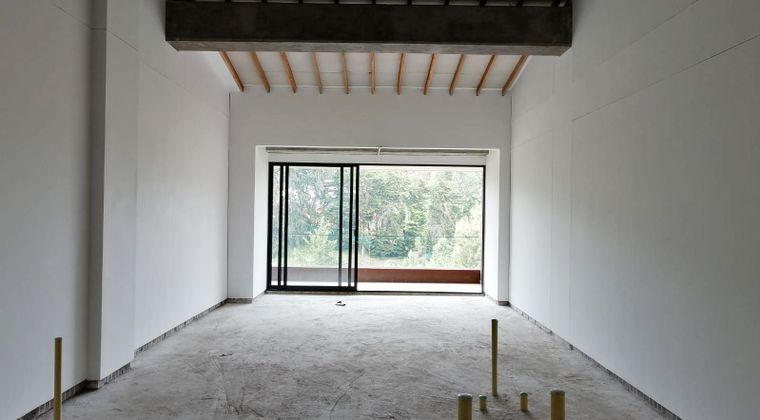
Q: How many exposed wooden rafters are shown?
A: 11